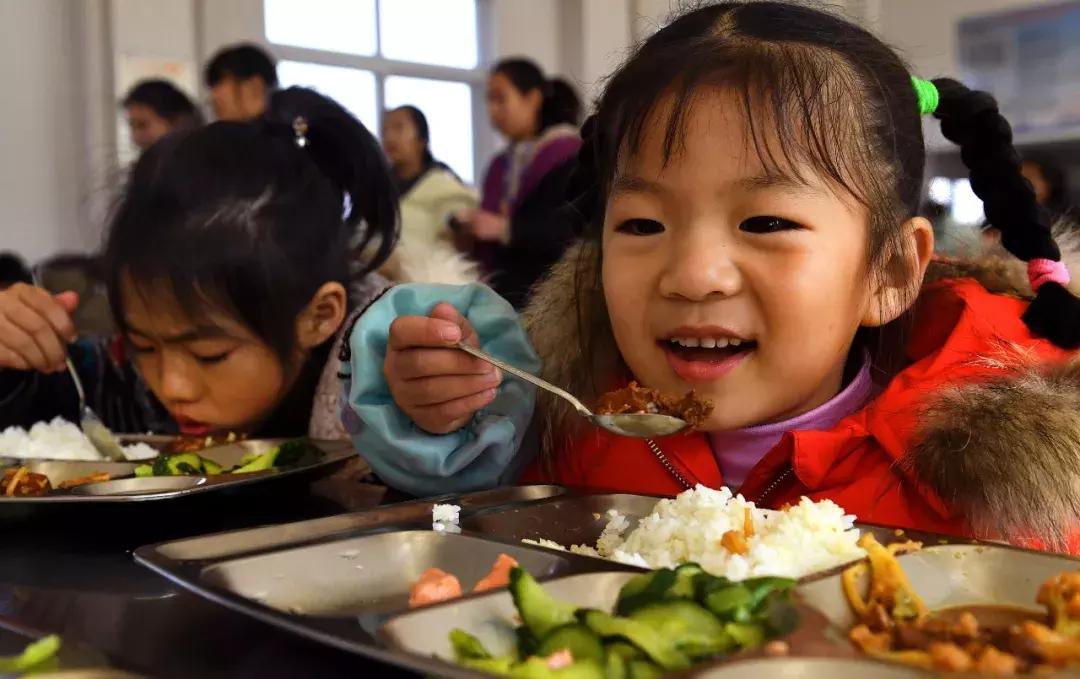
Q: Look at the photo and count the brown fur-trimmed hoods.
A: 1